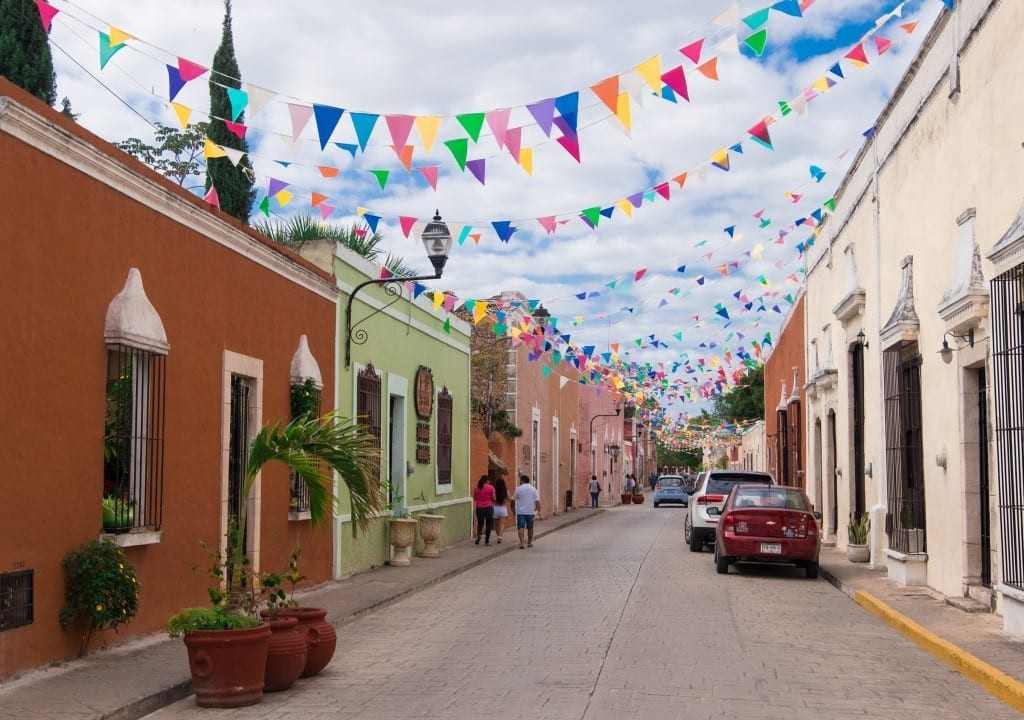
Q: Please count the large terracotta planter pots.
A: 3